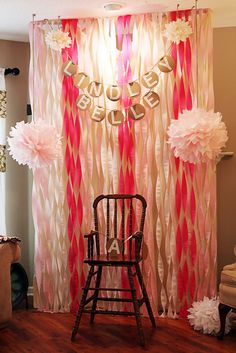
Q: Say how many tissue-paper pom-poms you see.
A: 5